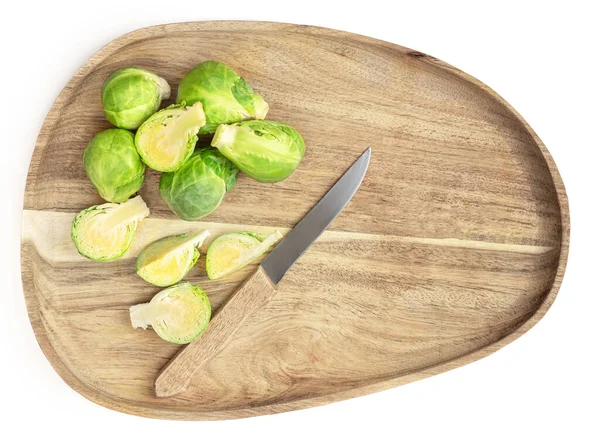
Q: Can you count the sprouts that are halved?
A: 3